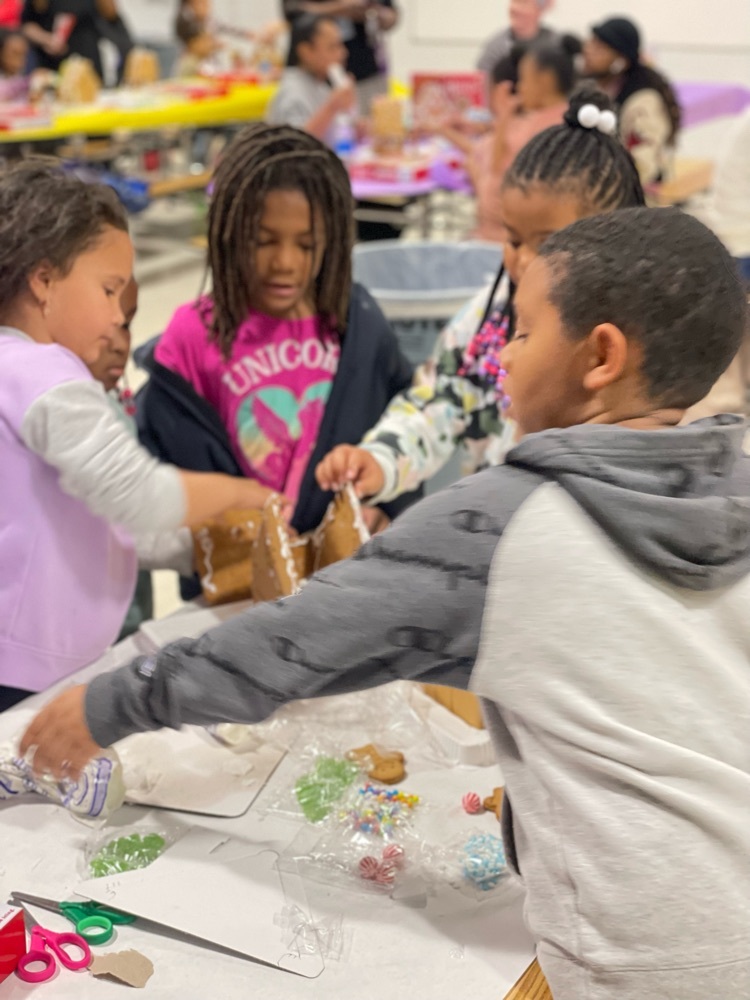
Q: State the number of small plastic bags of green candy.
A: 2